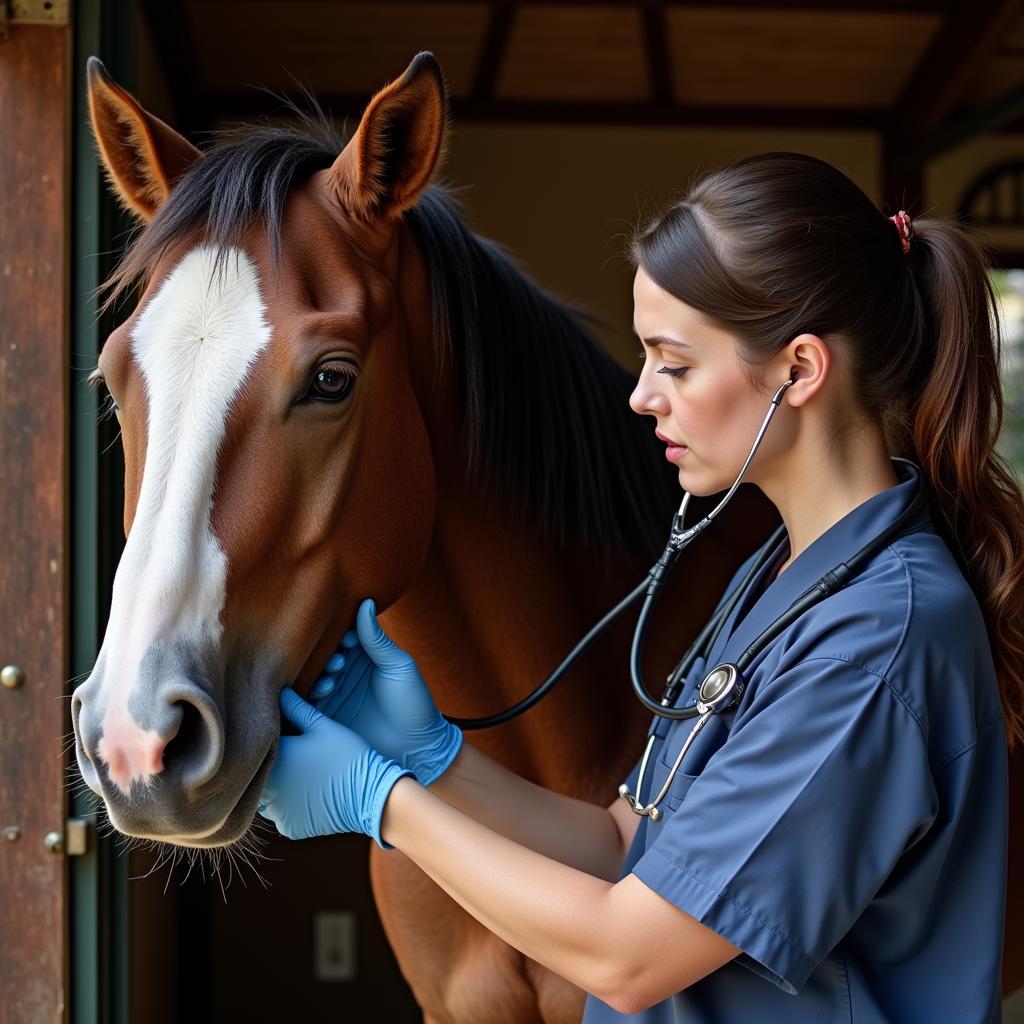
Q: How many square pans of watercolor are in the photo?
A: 0